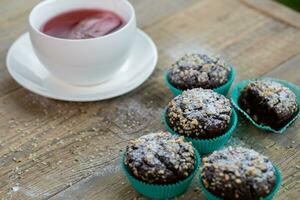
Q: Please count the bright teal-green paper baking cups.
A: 5